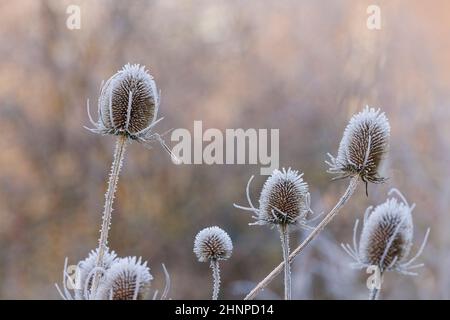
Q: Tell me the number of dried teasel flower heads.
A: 7